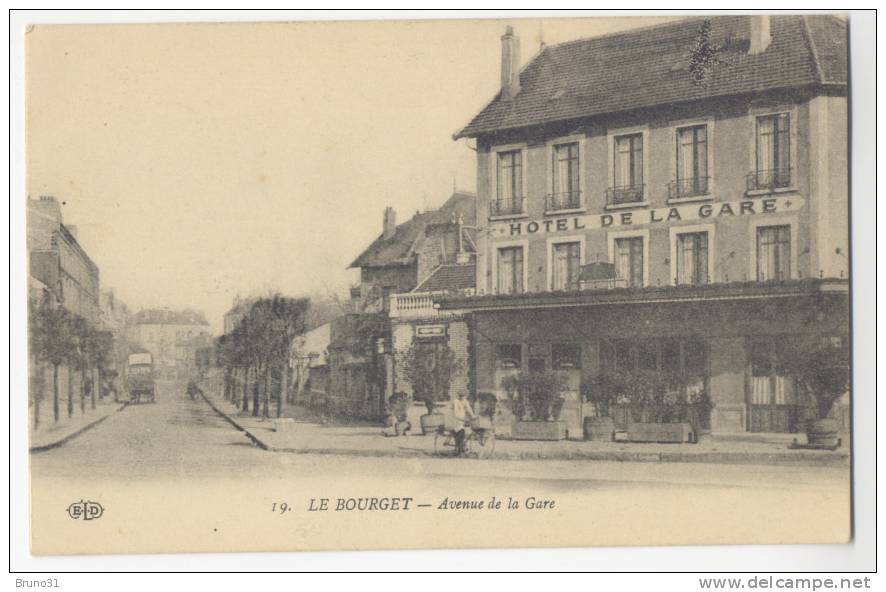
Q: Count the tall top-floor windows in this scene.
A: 5